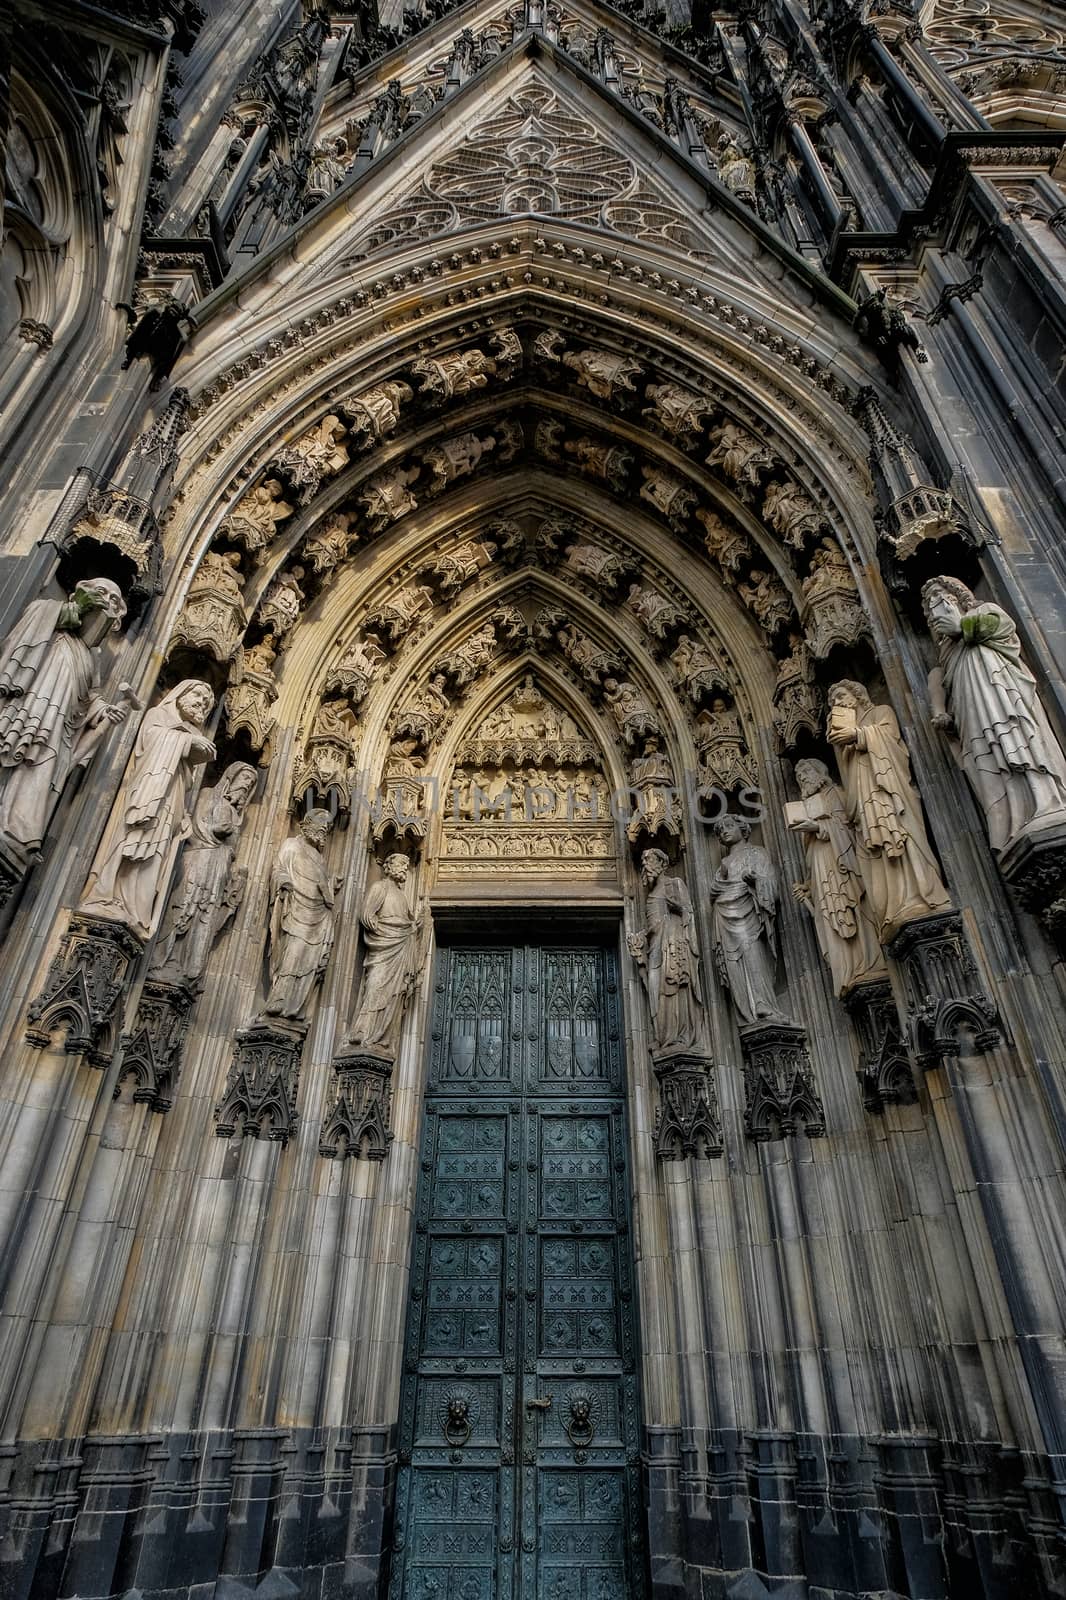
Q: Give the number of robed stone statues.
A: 10